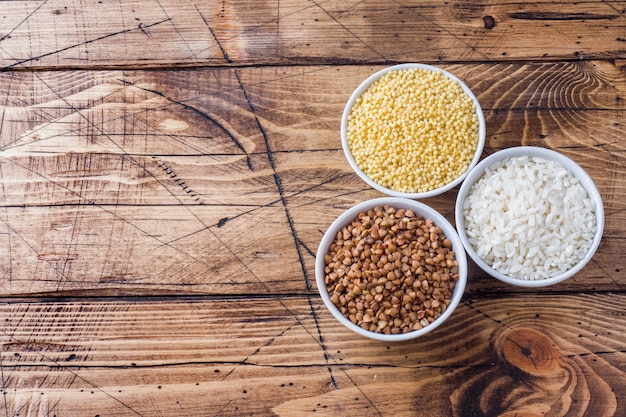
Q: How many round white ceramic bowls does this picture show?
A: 3